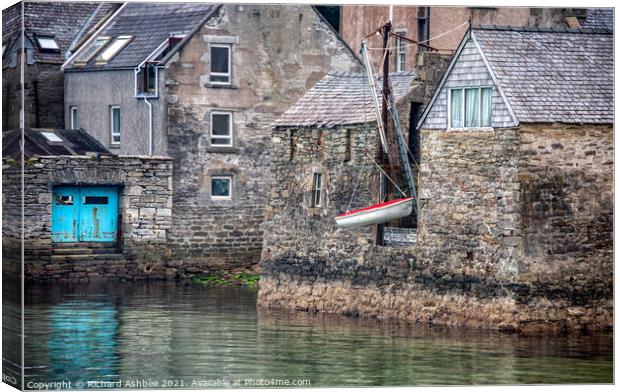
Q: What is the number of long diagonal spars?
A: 2